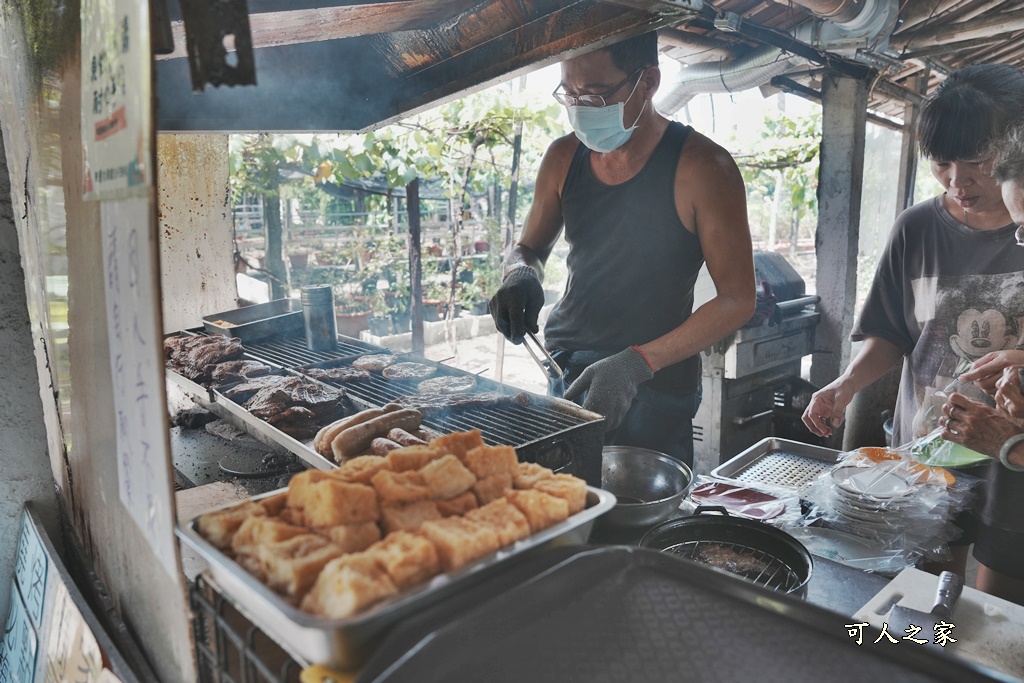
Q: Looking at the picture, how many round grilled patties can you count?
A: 3